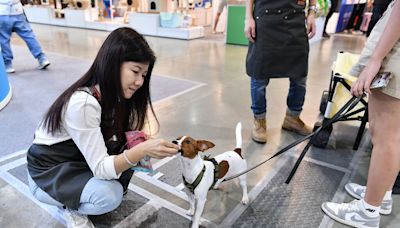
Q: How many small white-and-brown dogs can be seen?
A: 1